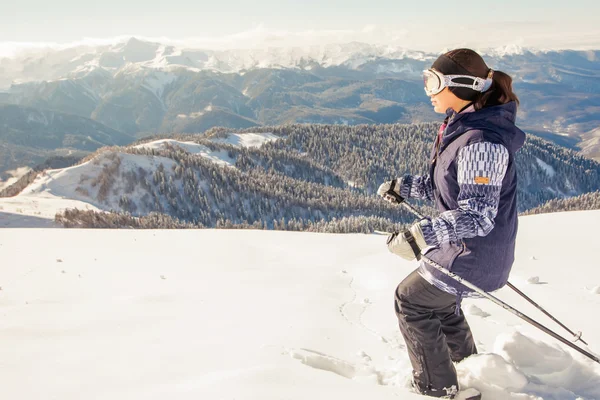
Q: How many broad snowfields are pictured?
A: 1